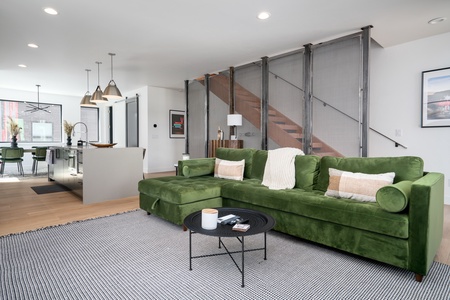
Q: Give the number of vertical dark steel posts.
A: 6